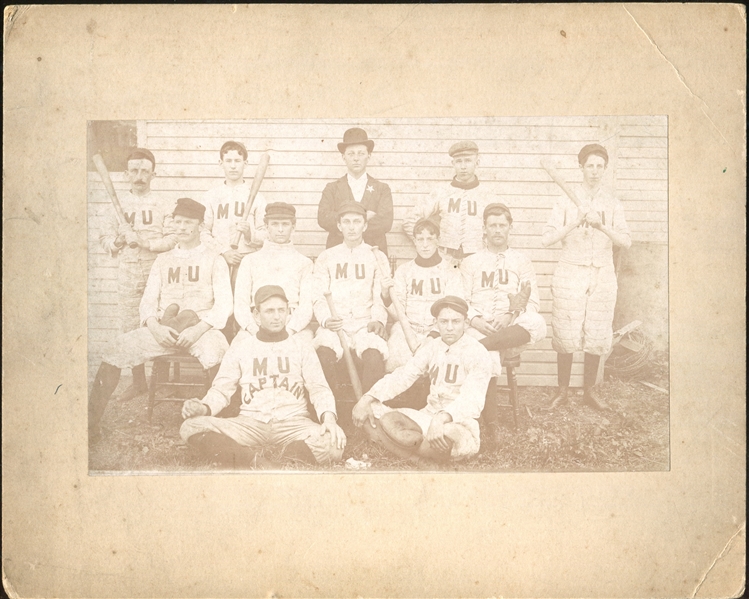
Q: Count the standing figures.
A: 5